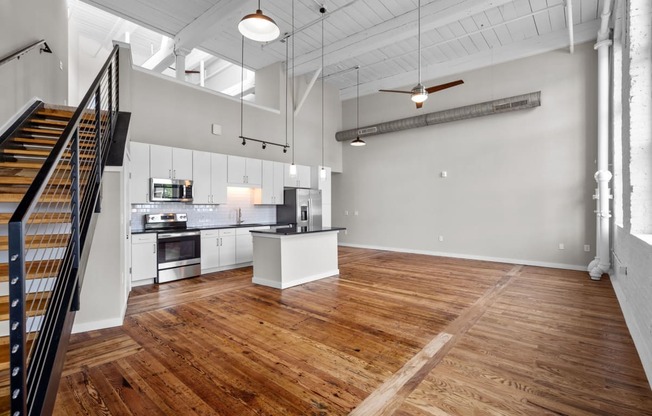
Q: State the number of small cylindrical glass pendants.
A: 2